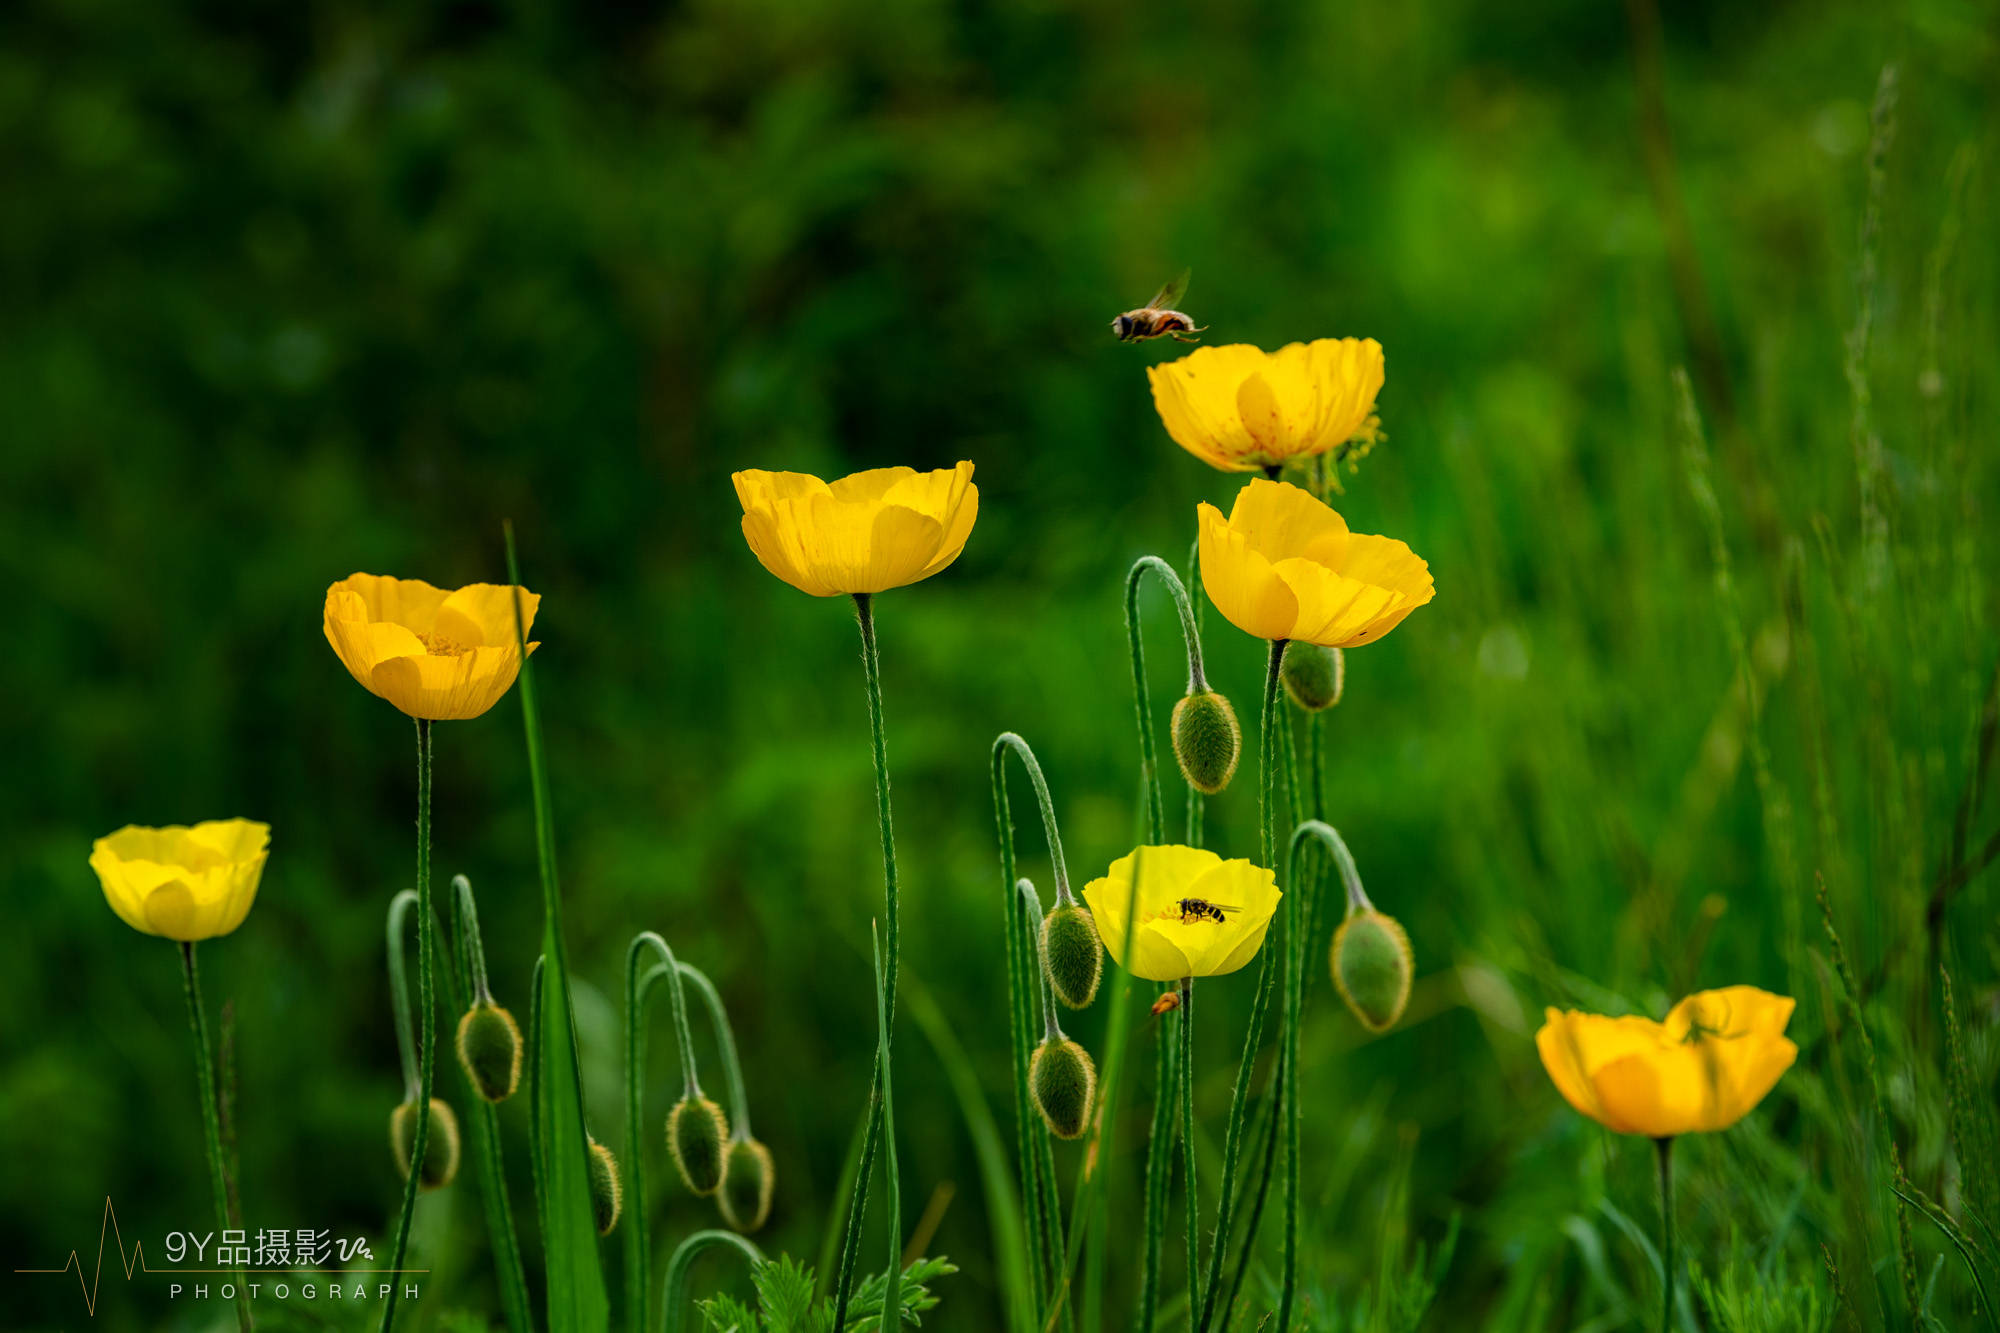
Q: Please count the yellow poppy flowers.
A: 7